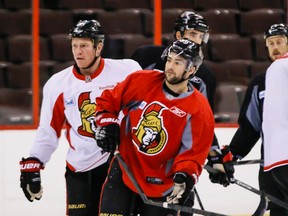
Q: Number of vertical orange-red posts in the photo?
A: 2